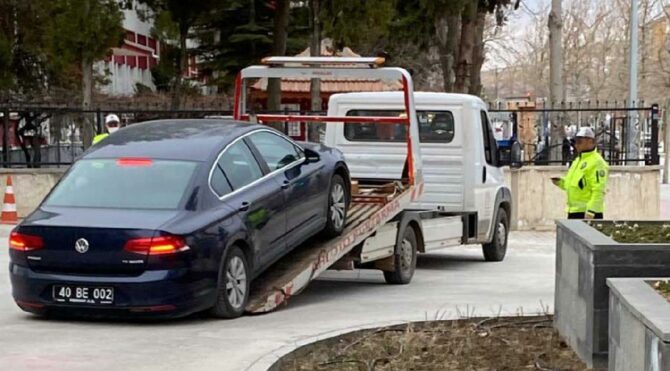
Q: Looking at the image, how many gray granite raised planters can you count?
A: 2